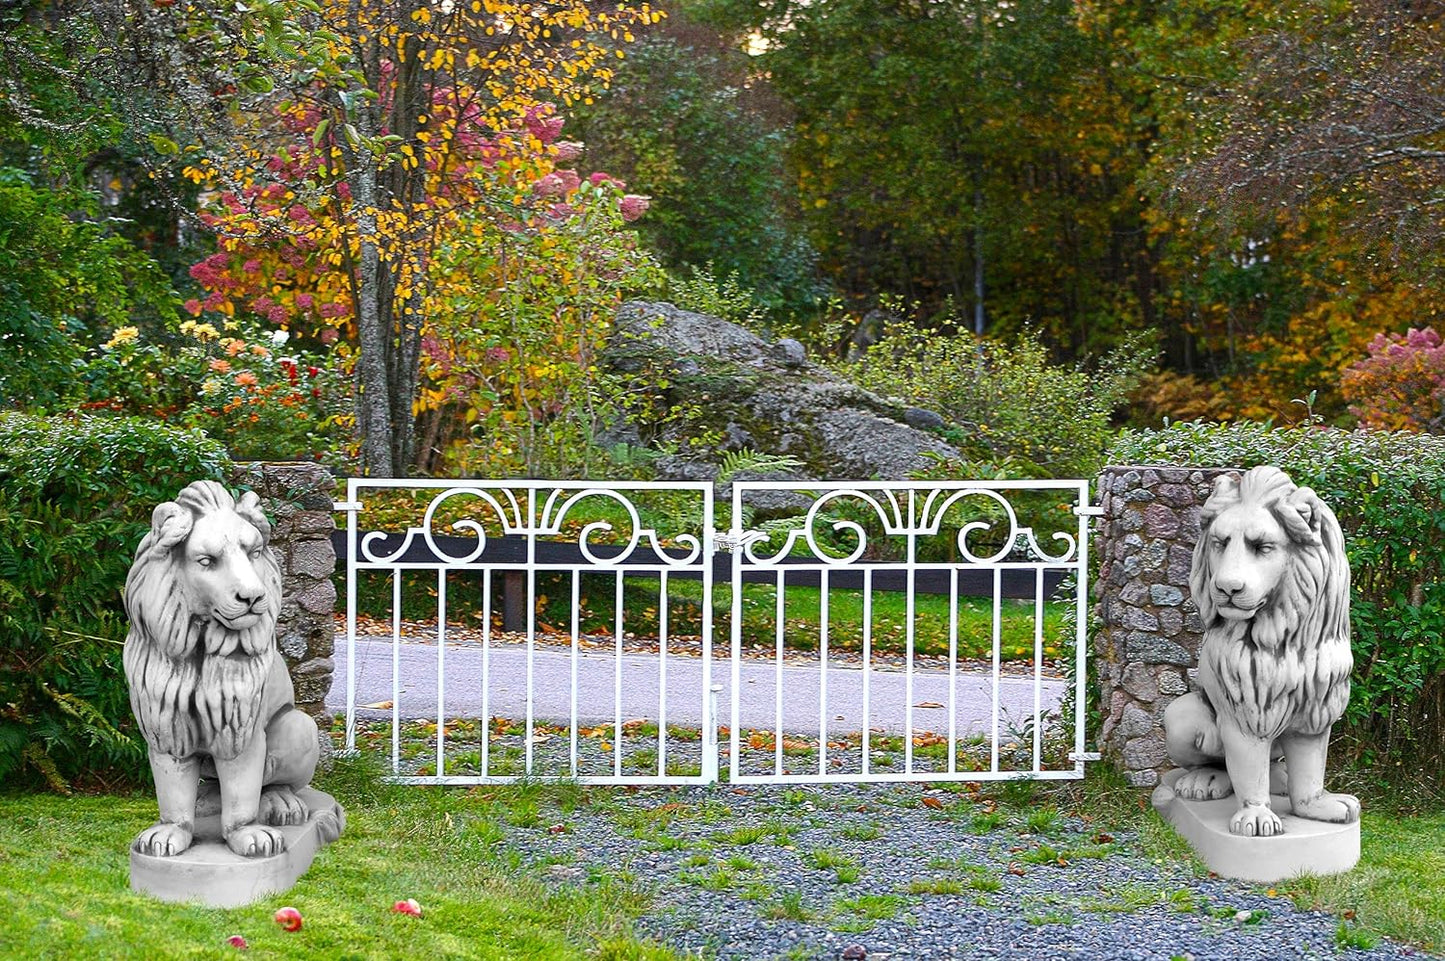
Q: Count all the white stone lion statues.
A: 2